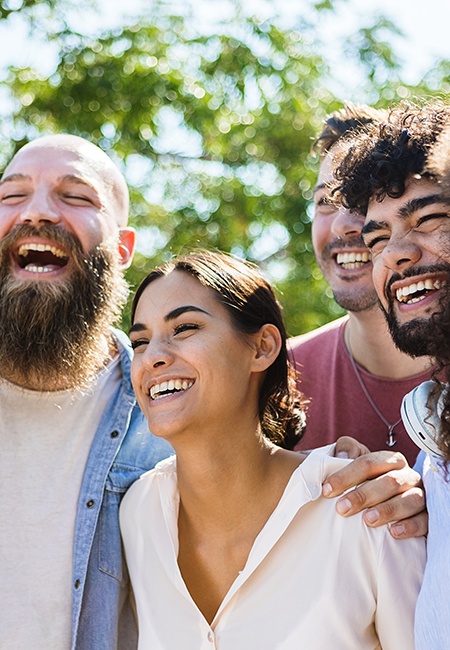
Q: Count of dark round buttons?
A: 3